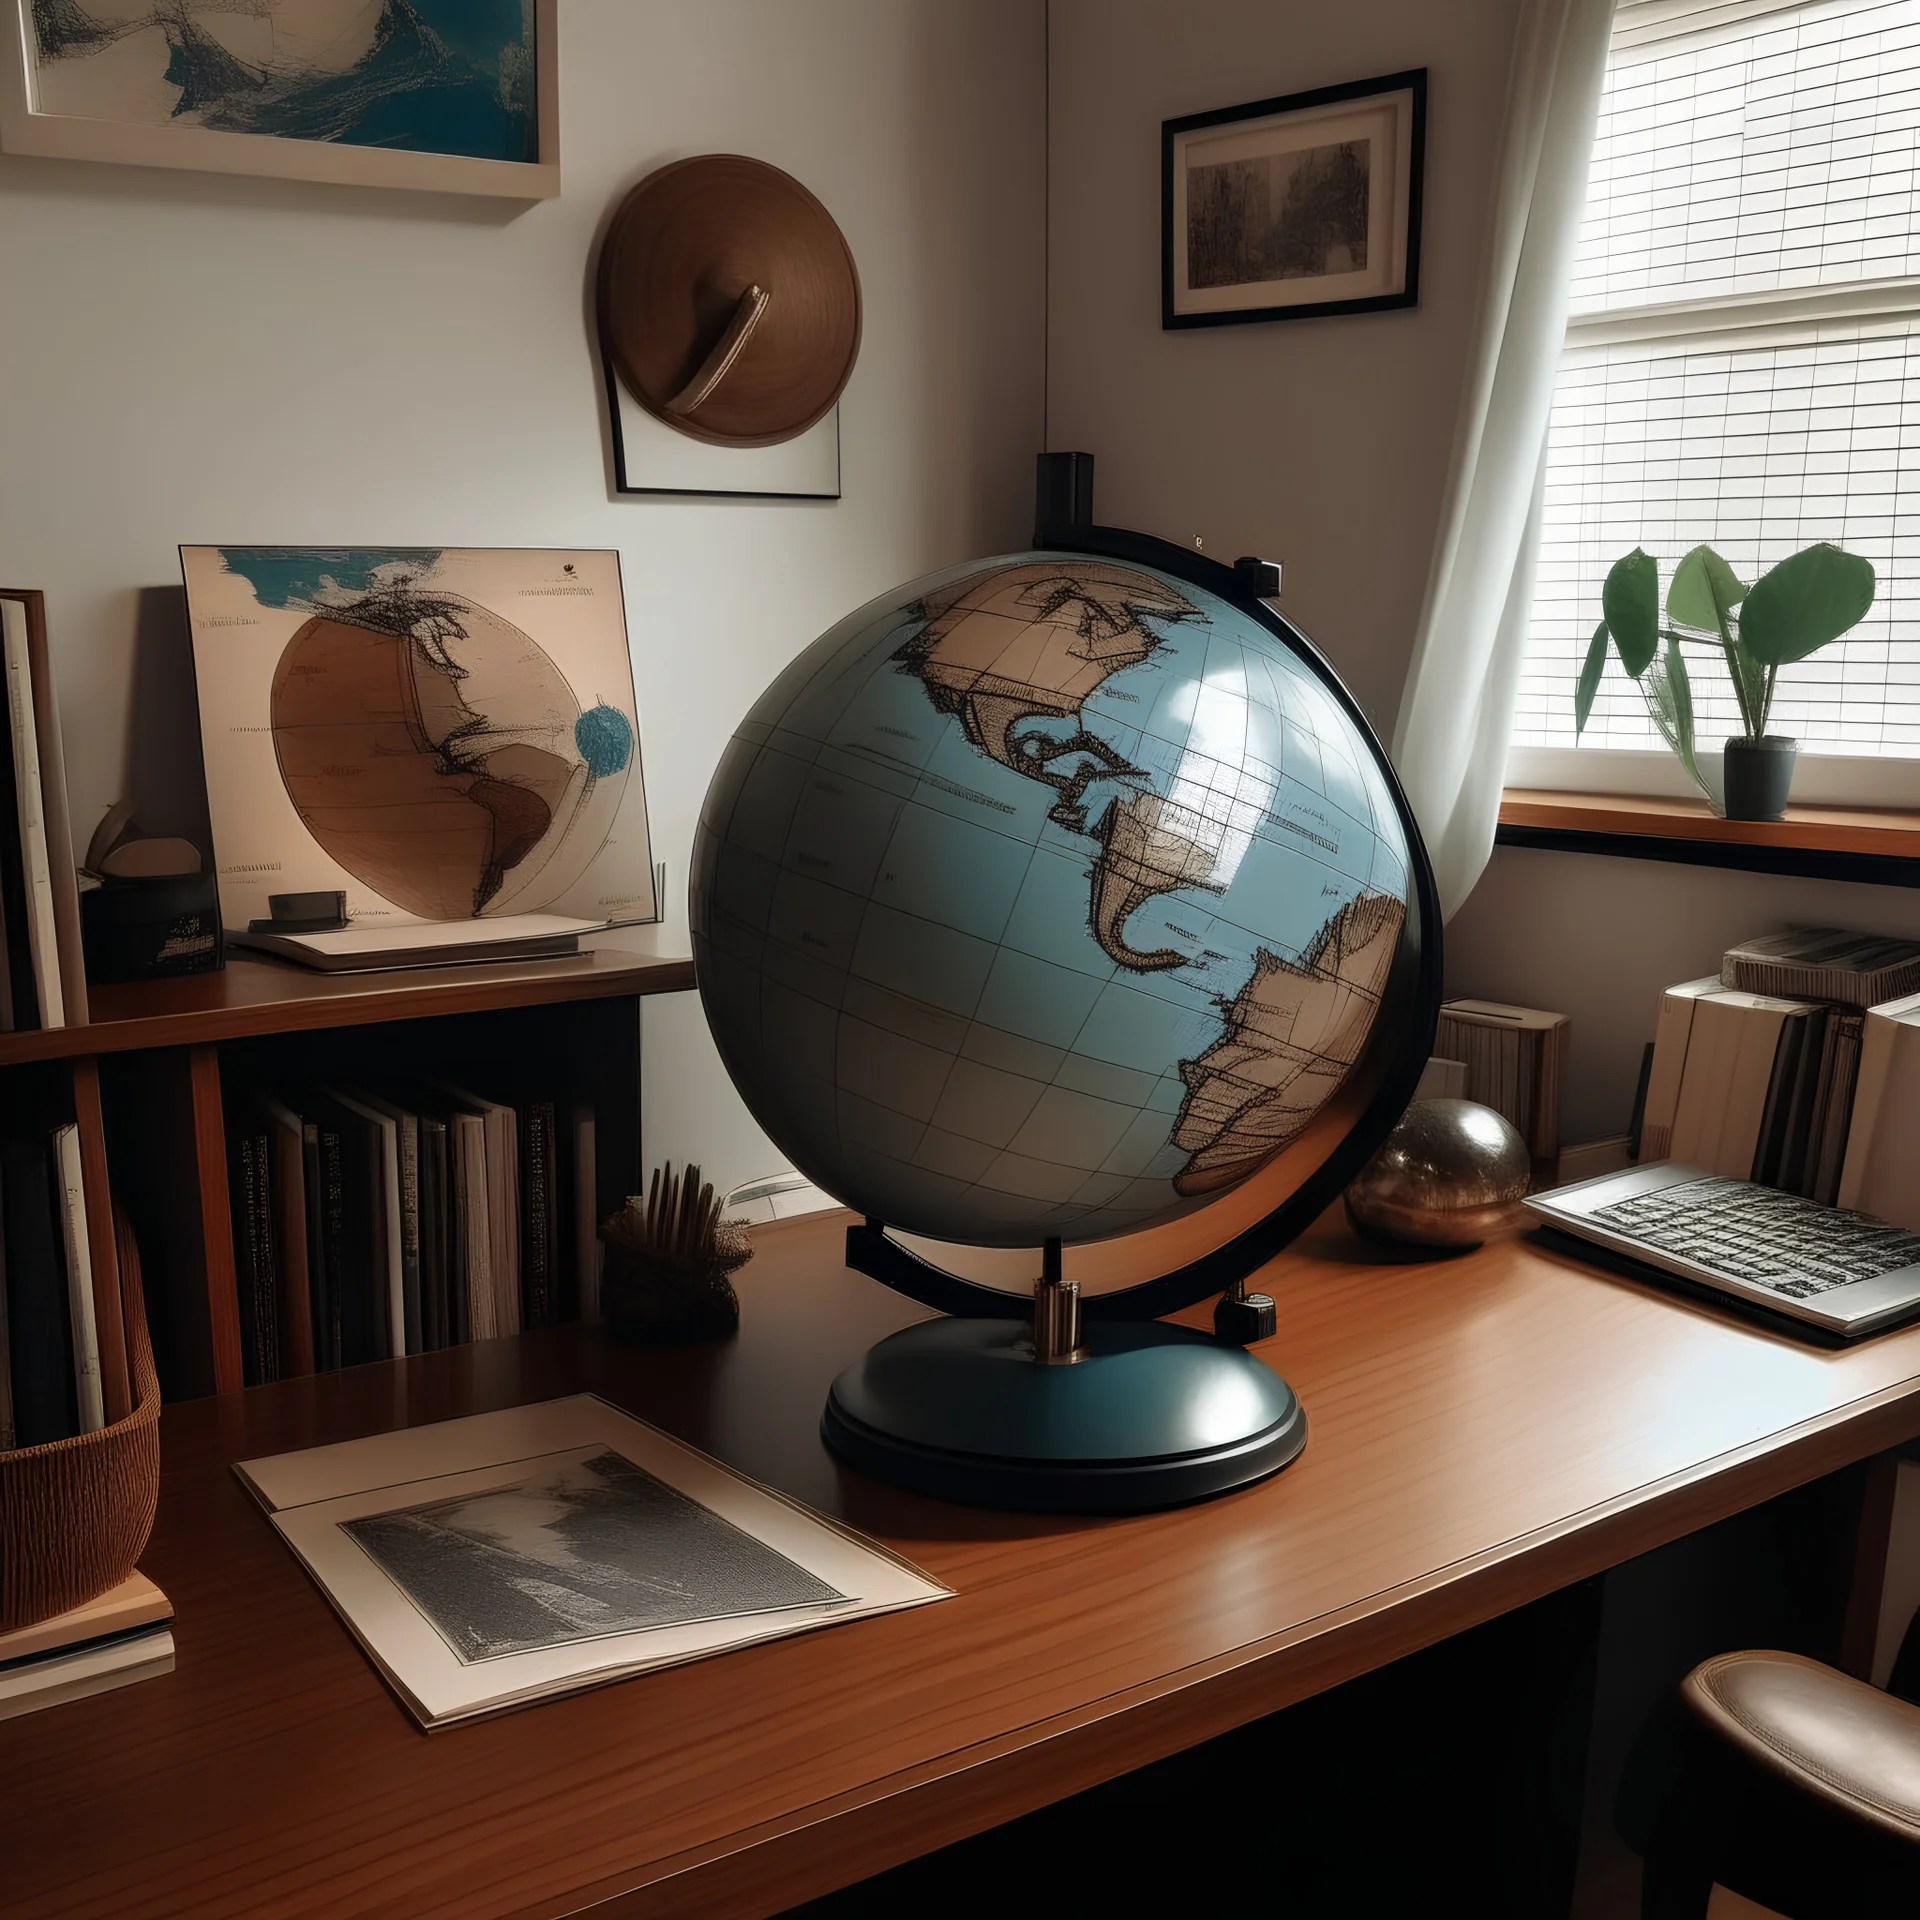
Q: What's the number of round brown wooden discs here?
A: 1